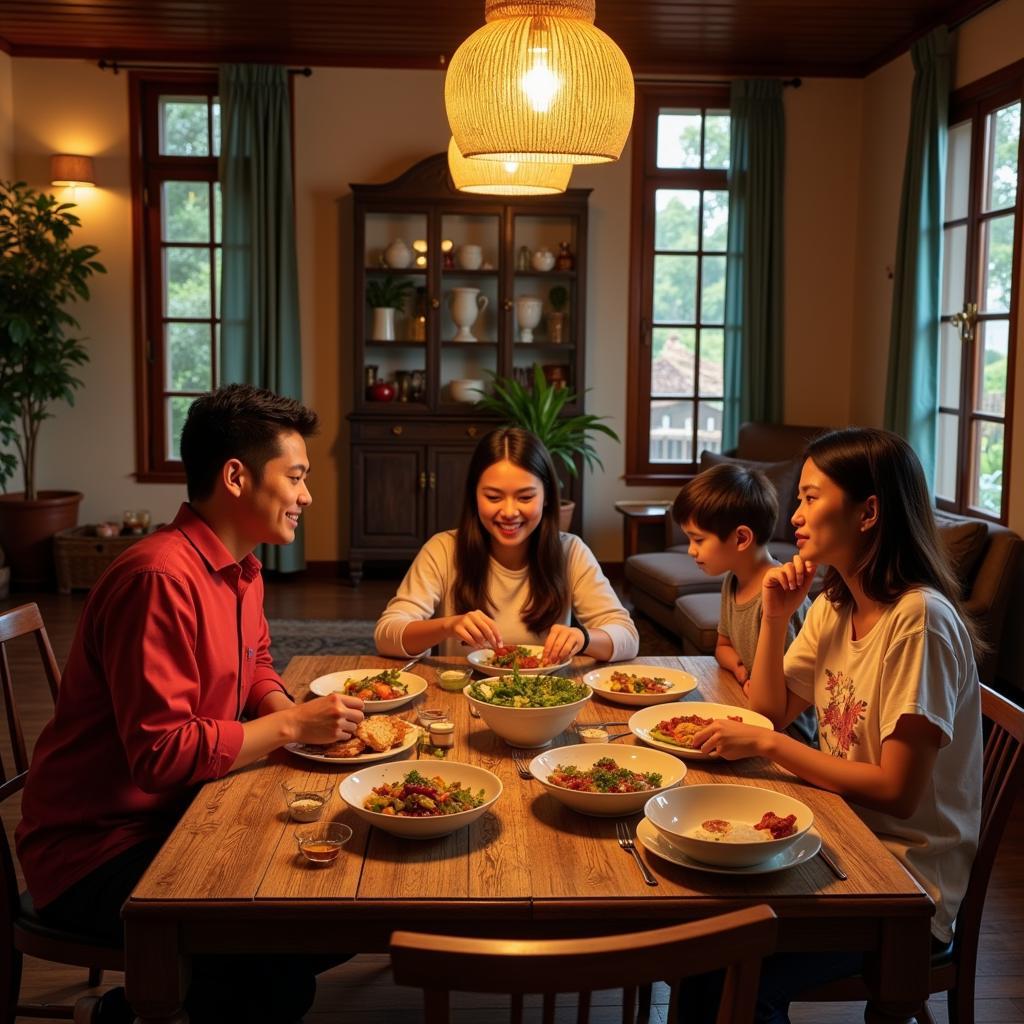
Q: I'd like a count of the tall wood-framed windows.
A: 3